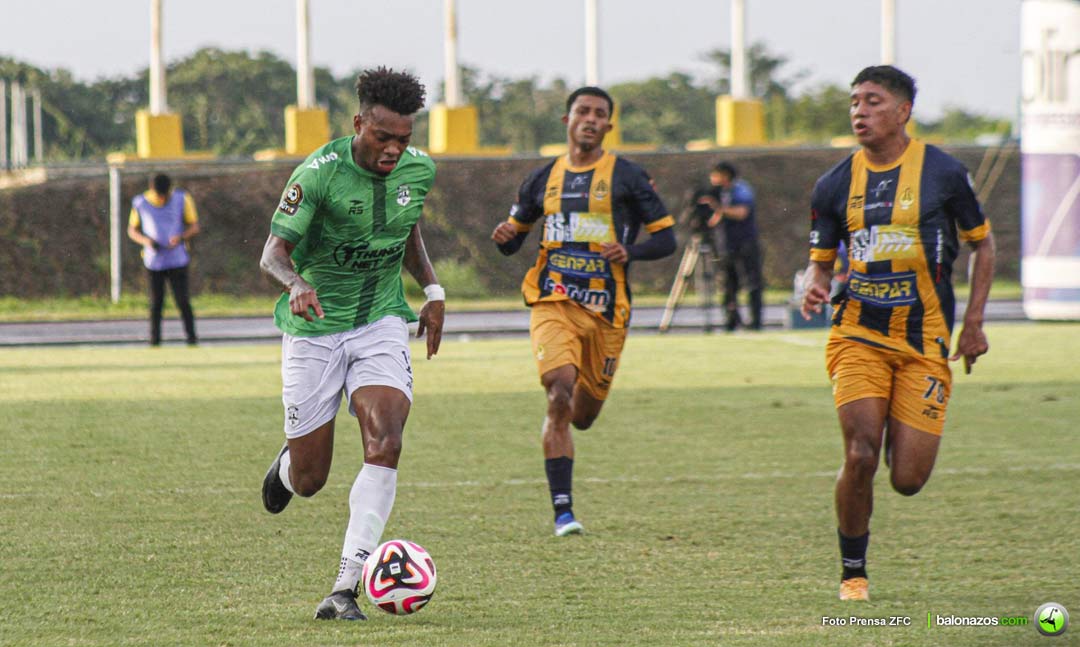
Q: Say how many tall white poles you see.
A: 6